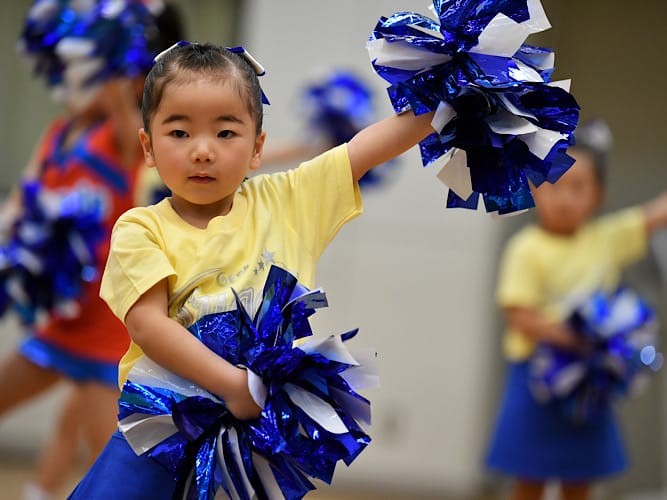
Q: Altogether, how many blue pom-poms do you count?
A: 6